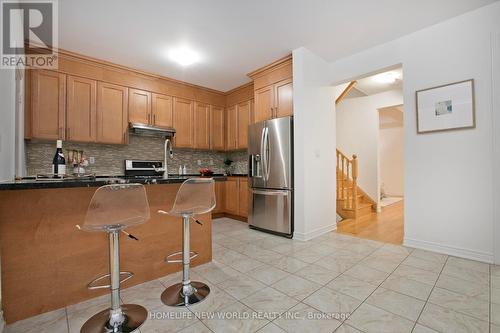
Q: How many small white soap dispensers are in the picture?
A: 2